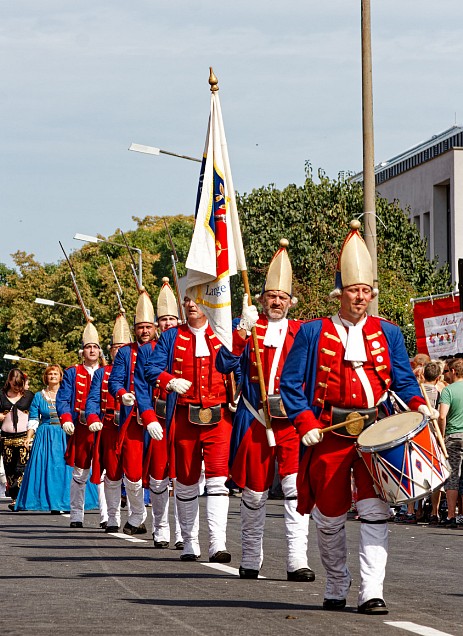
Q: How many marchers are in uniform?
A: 7